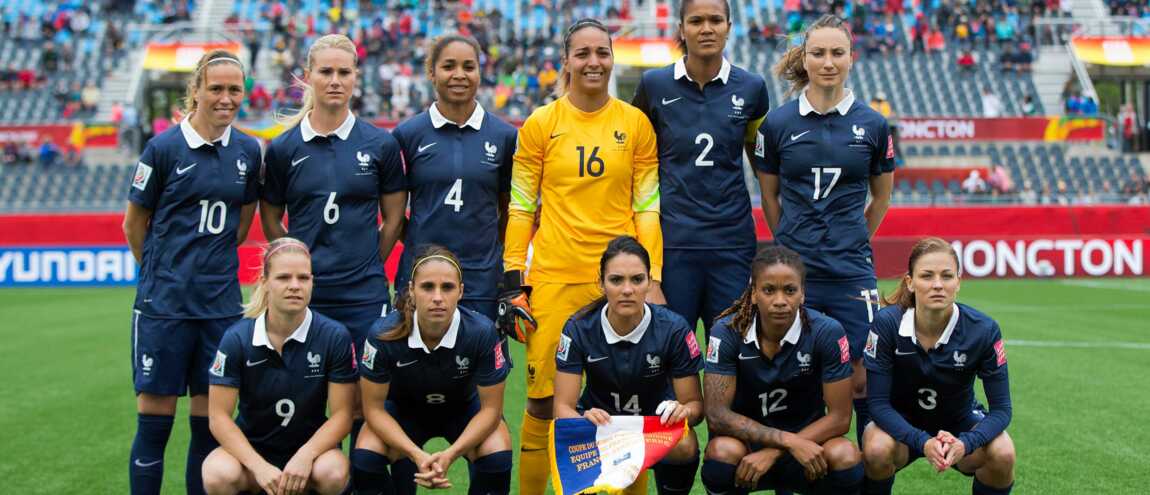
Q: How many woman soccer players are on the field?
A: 11